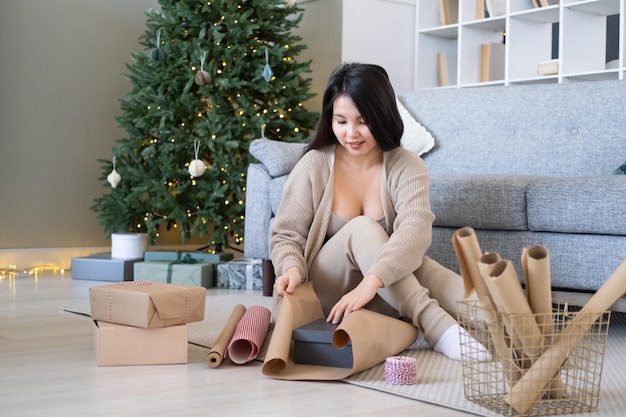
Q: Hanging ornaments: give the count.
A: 5